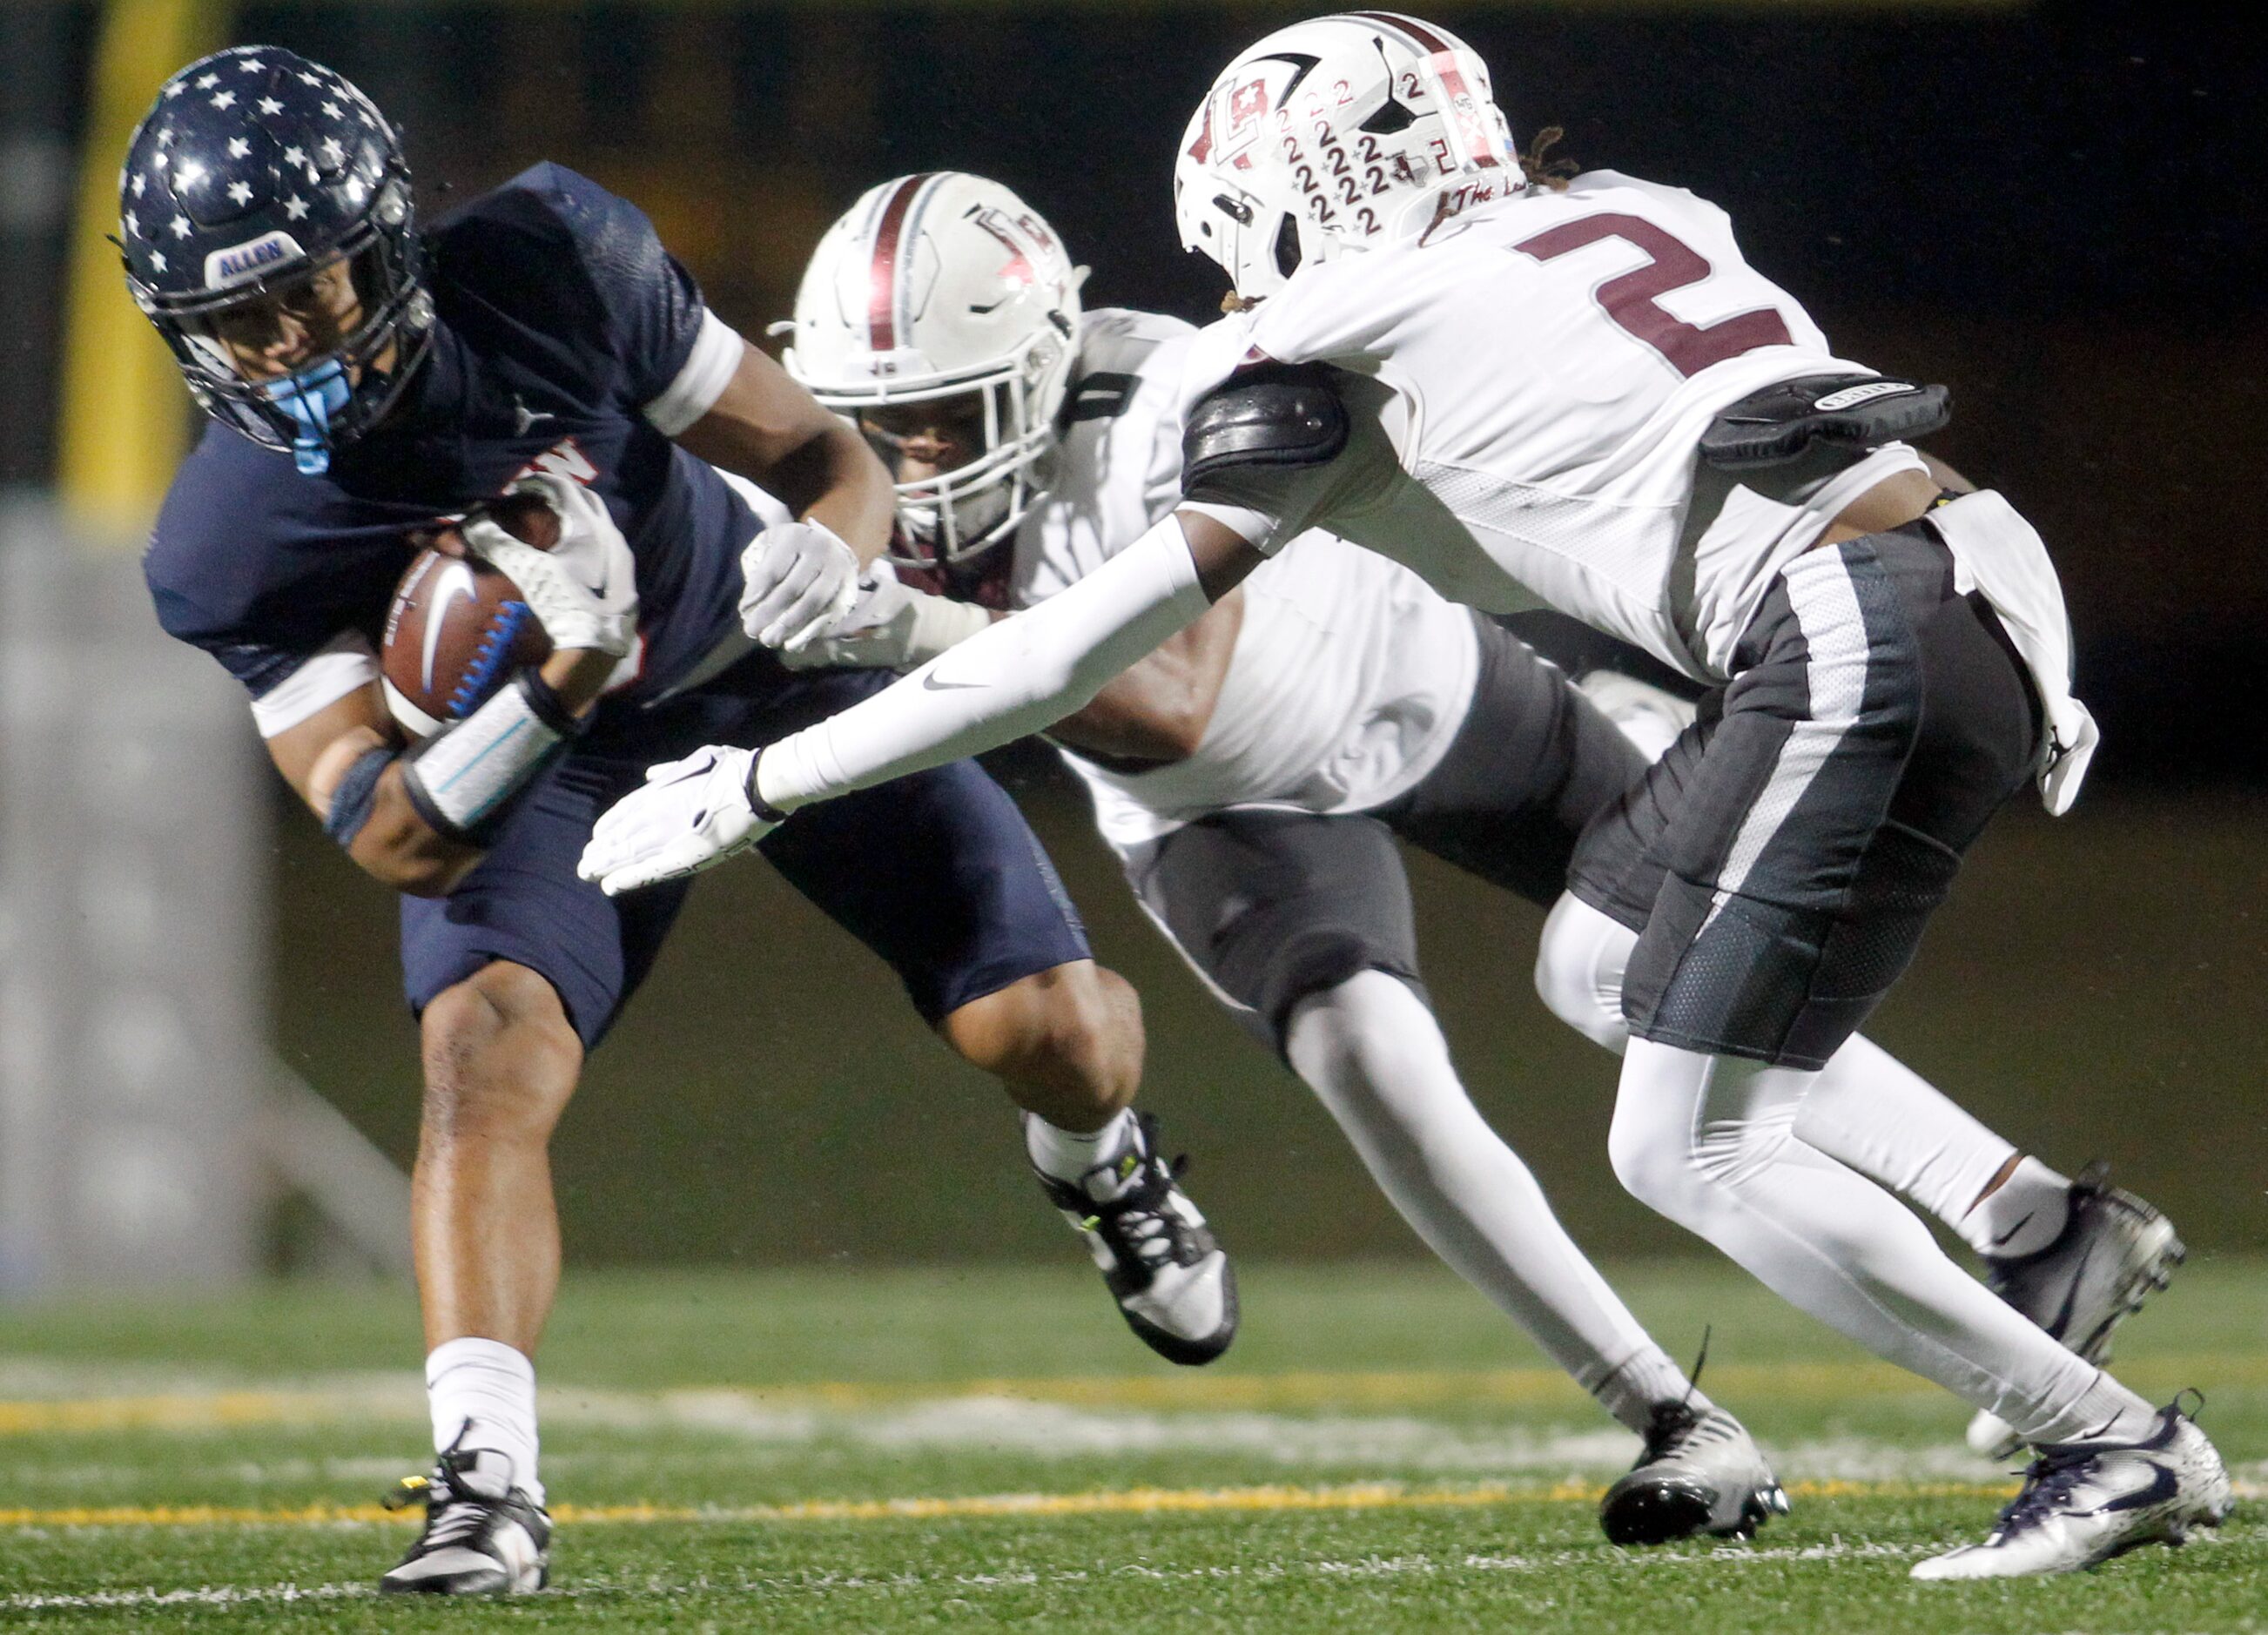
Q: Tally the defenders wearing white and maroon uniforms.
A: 2